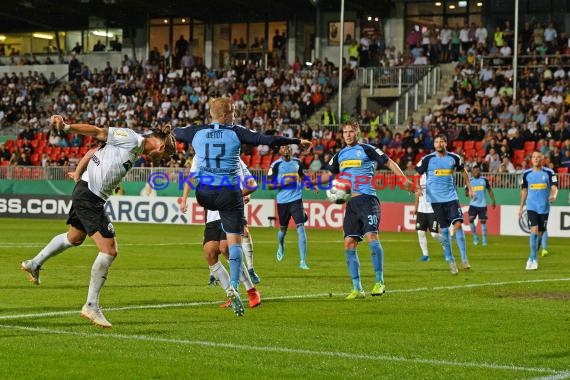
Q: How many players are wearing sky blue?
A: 6